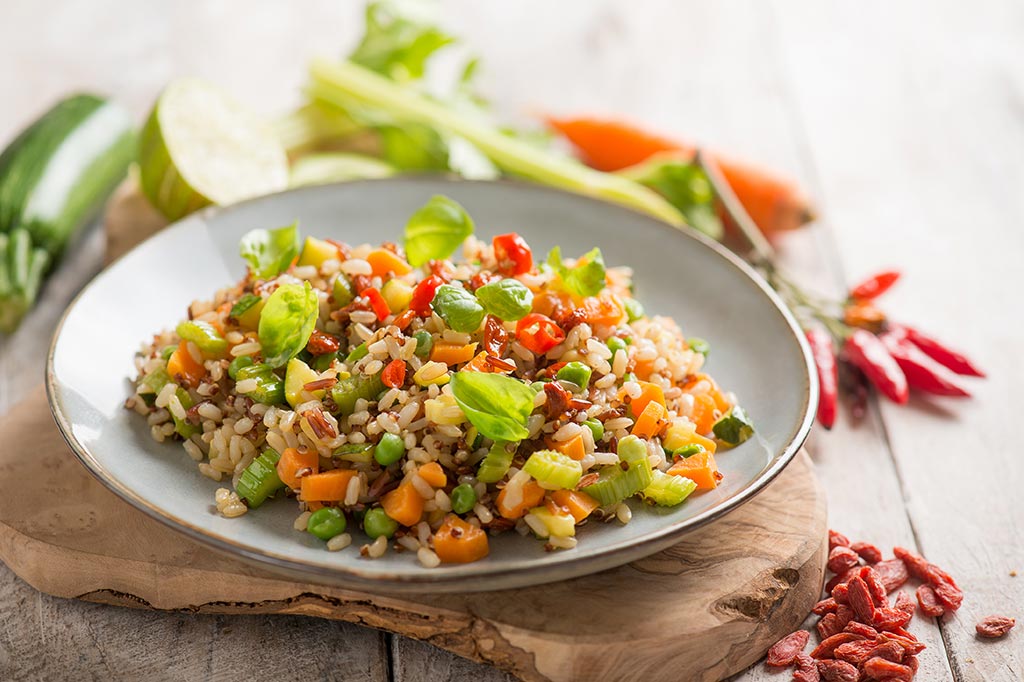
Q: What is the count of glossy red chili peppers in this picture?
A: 5